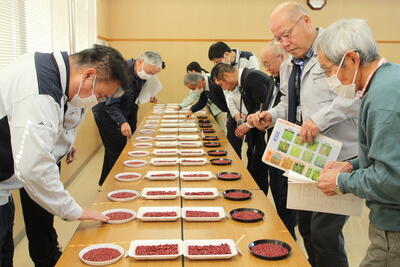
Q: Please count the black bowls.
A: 12